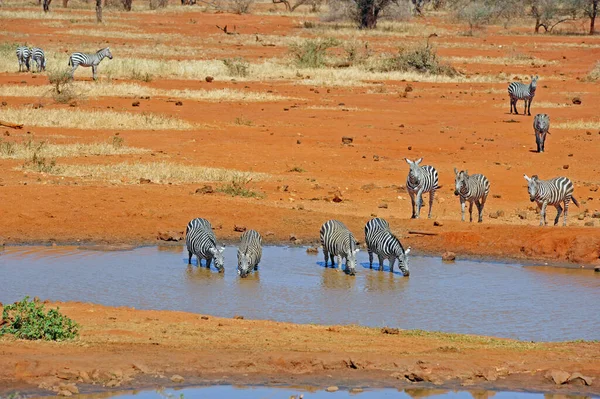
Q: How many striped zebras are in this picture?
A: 12